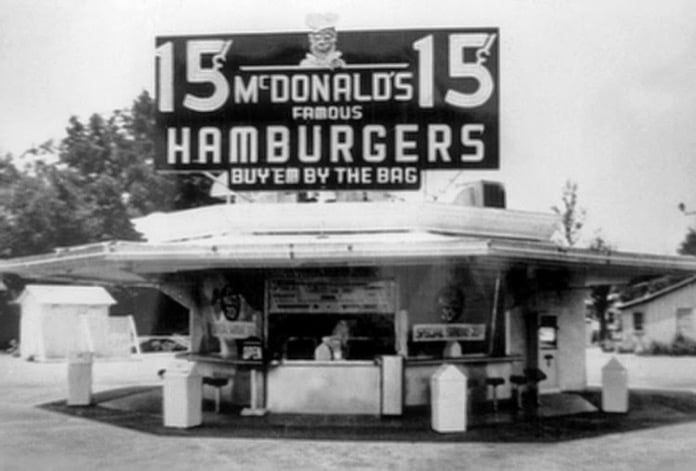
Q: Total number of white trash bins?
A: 4